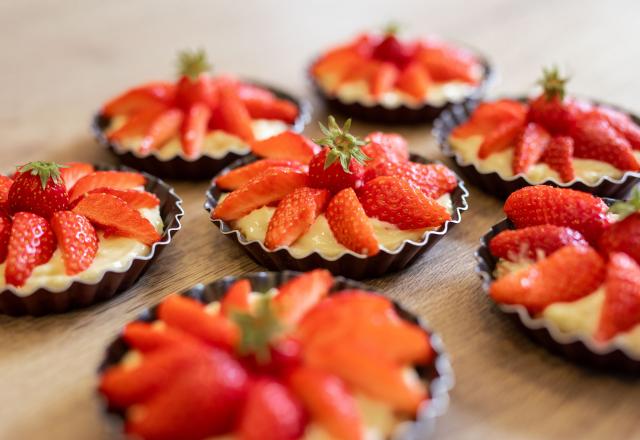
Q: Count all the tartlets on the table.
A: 7